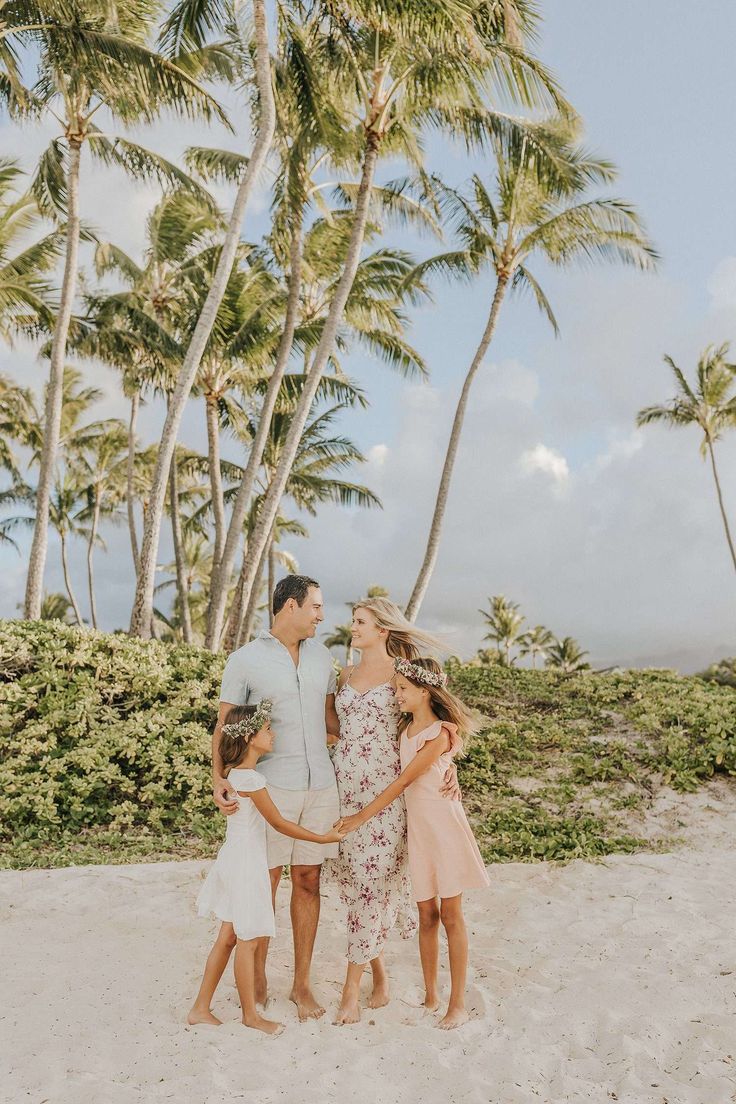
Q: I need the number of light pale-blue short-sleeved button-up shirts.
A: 1